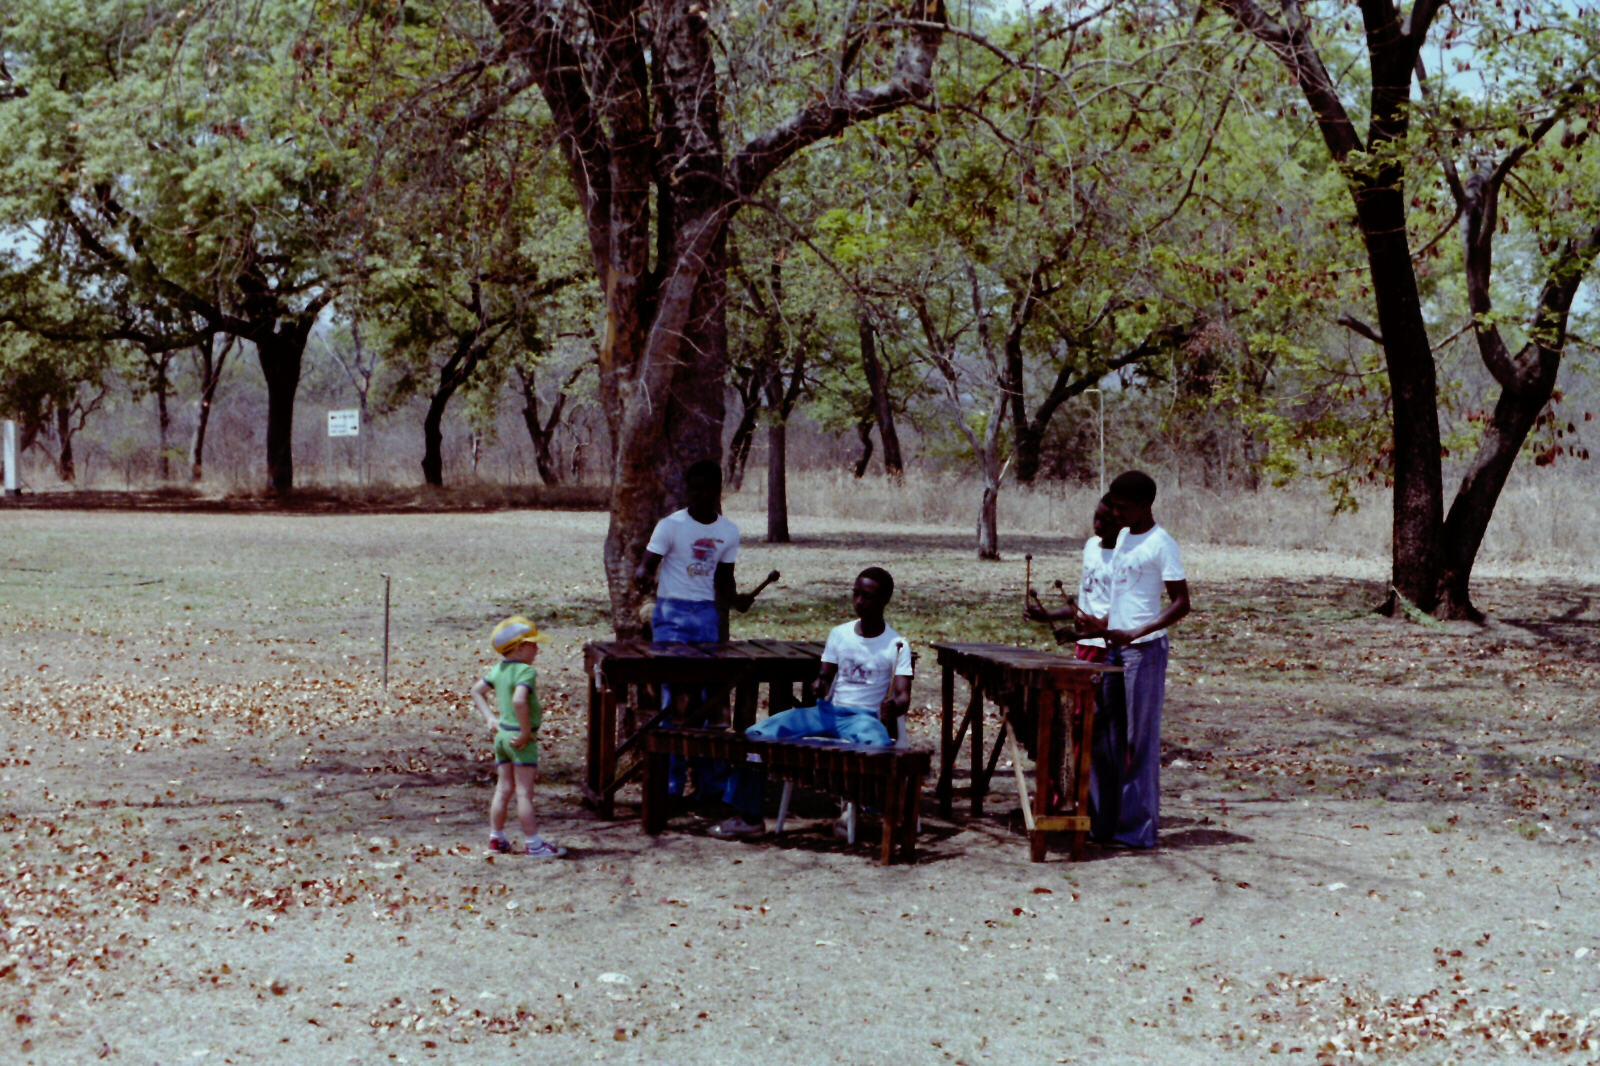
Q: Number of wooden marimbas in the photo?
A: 3